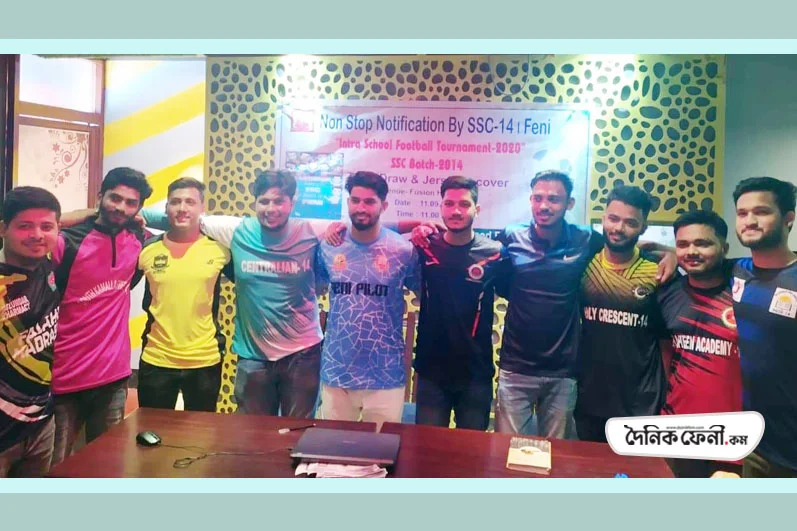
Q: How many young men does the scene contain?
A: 10